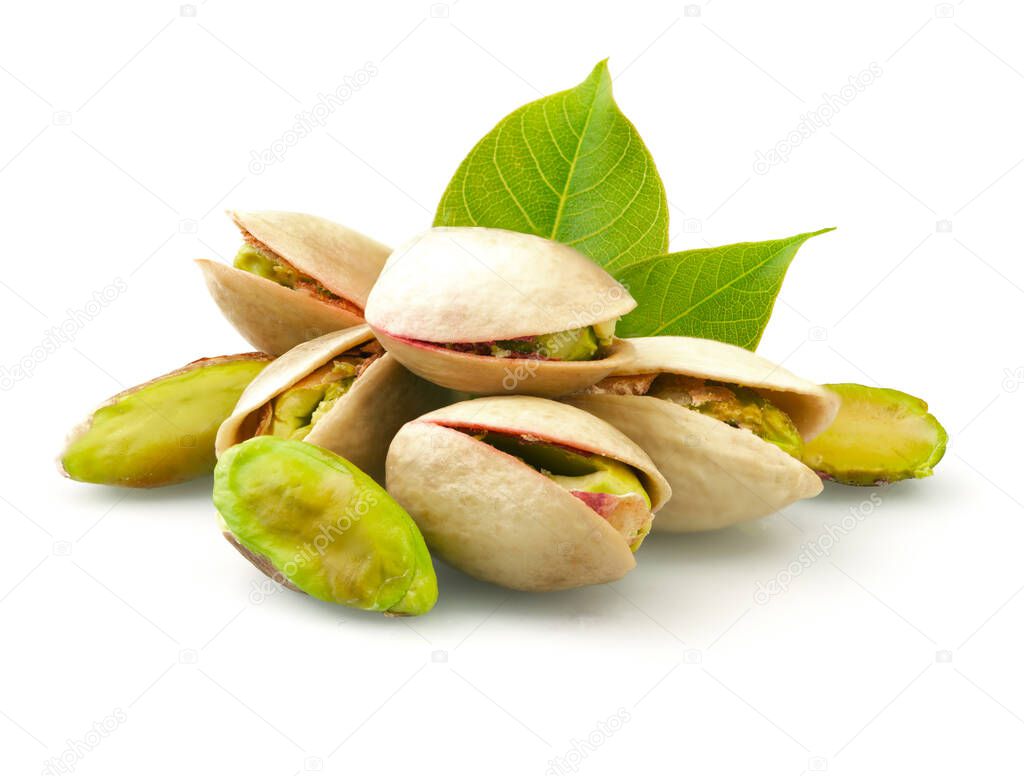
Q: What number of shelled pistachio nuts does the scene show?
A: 3